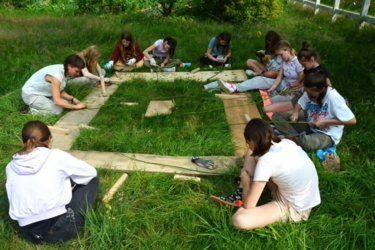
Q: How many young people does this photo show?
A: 11